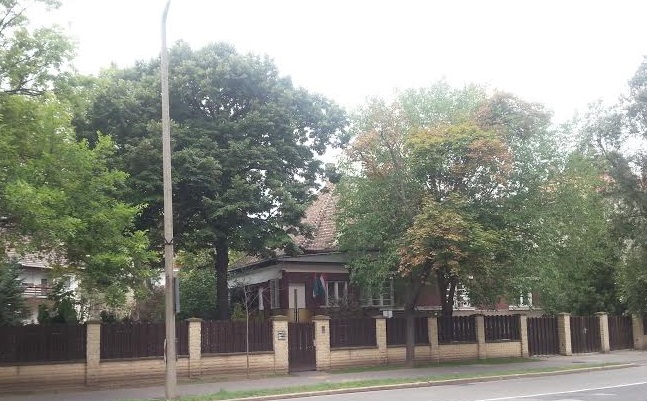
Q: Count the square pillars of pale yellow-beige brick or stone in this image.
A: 11